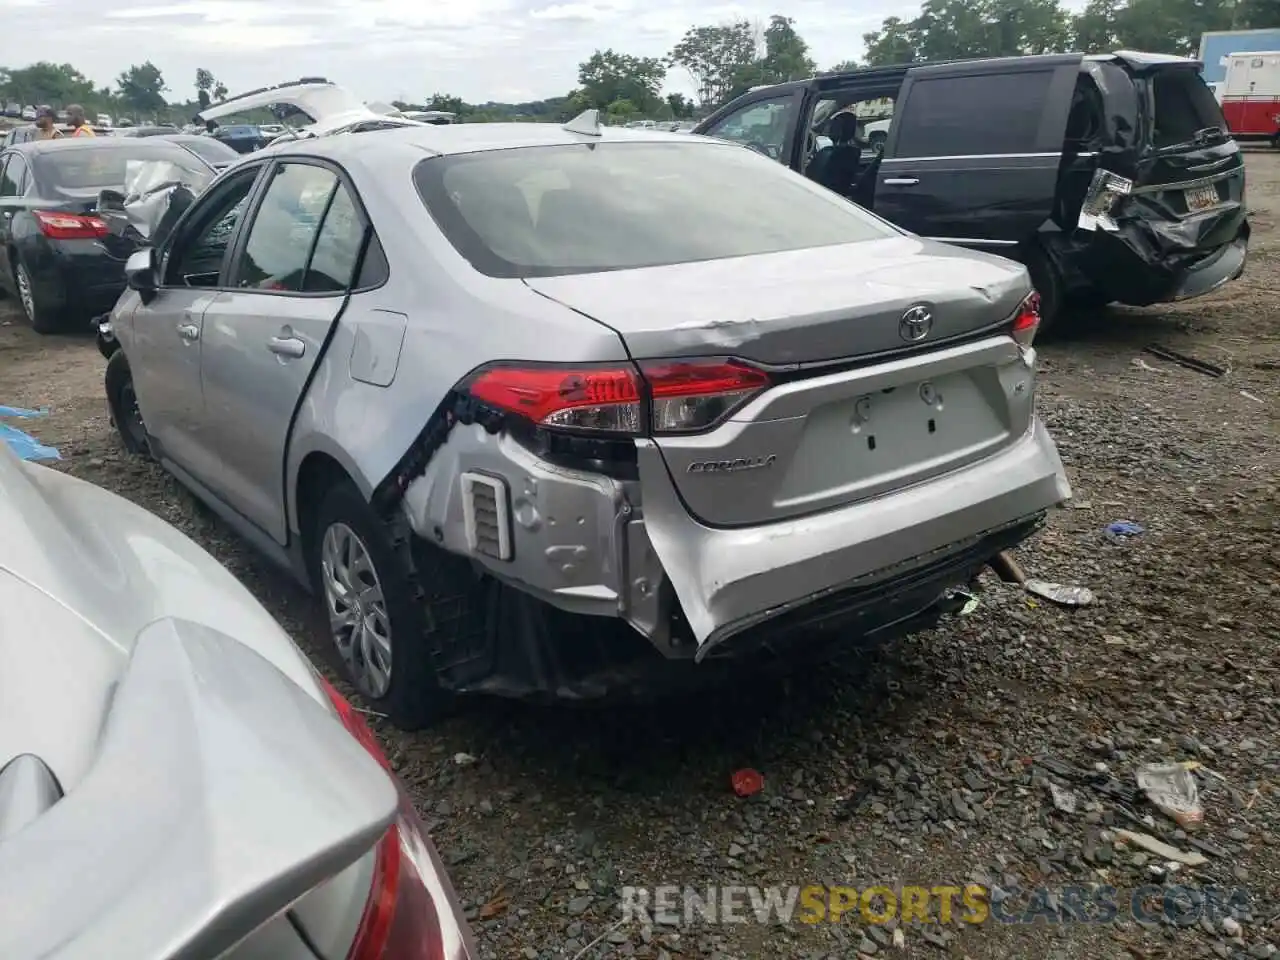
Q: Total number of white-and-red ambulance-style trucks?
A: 1